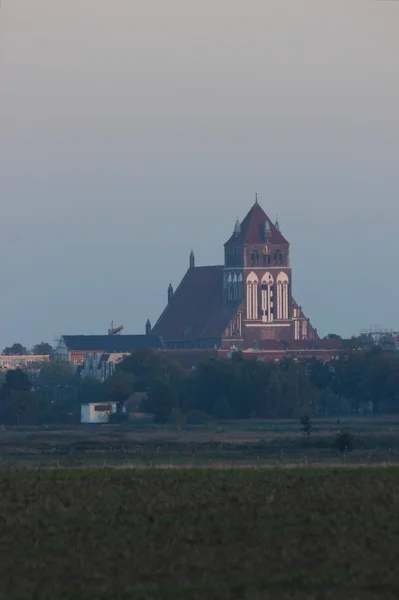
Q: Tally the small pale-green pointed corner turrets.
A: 3